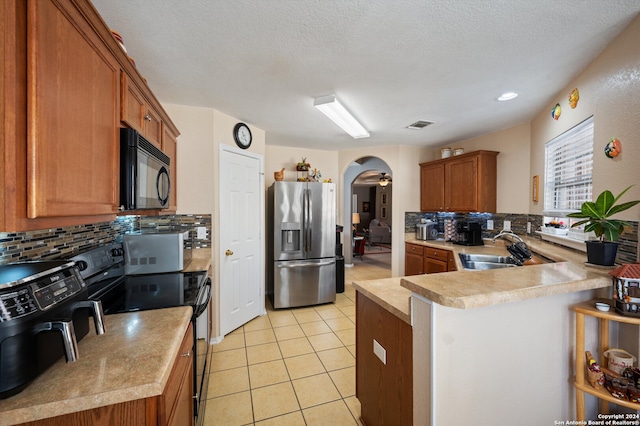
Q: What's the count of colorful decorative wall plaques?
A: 3